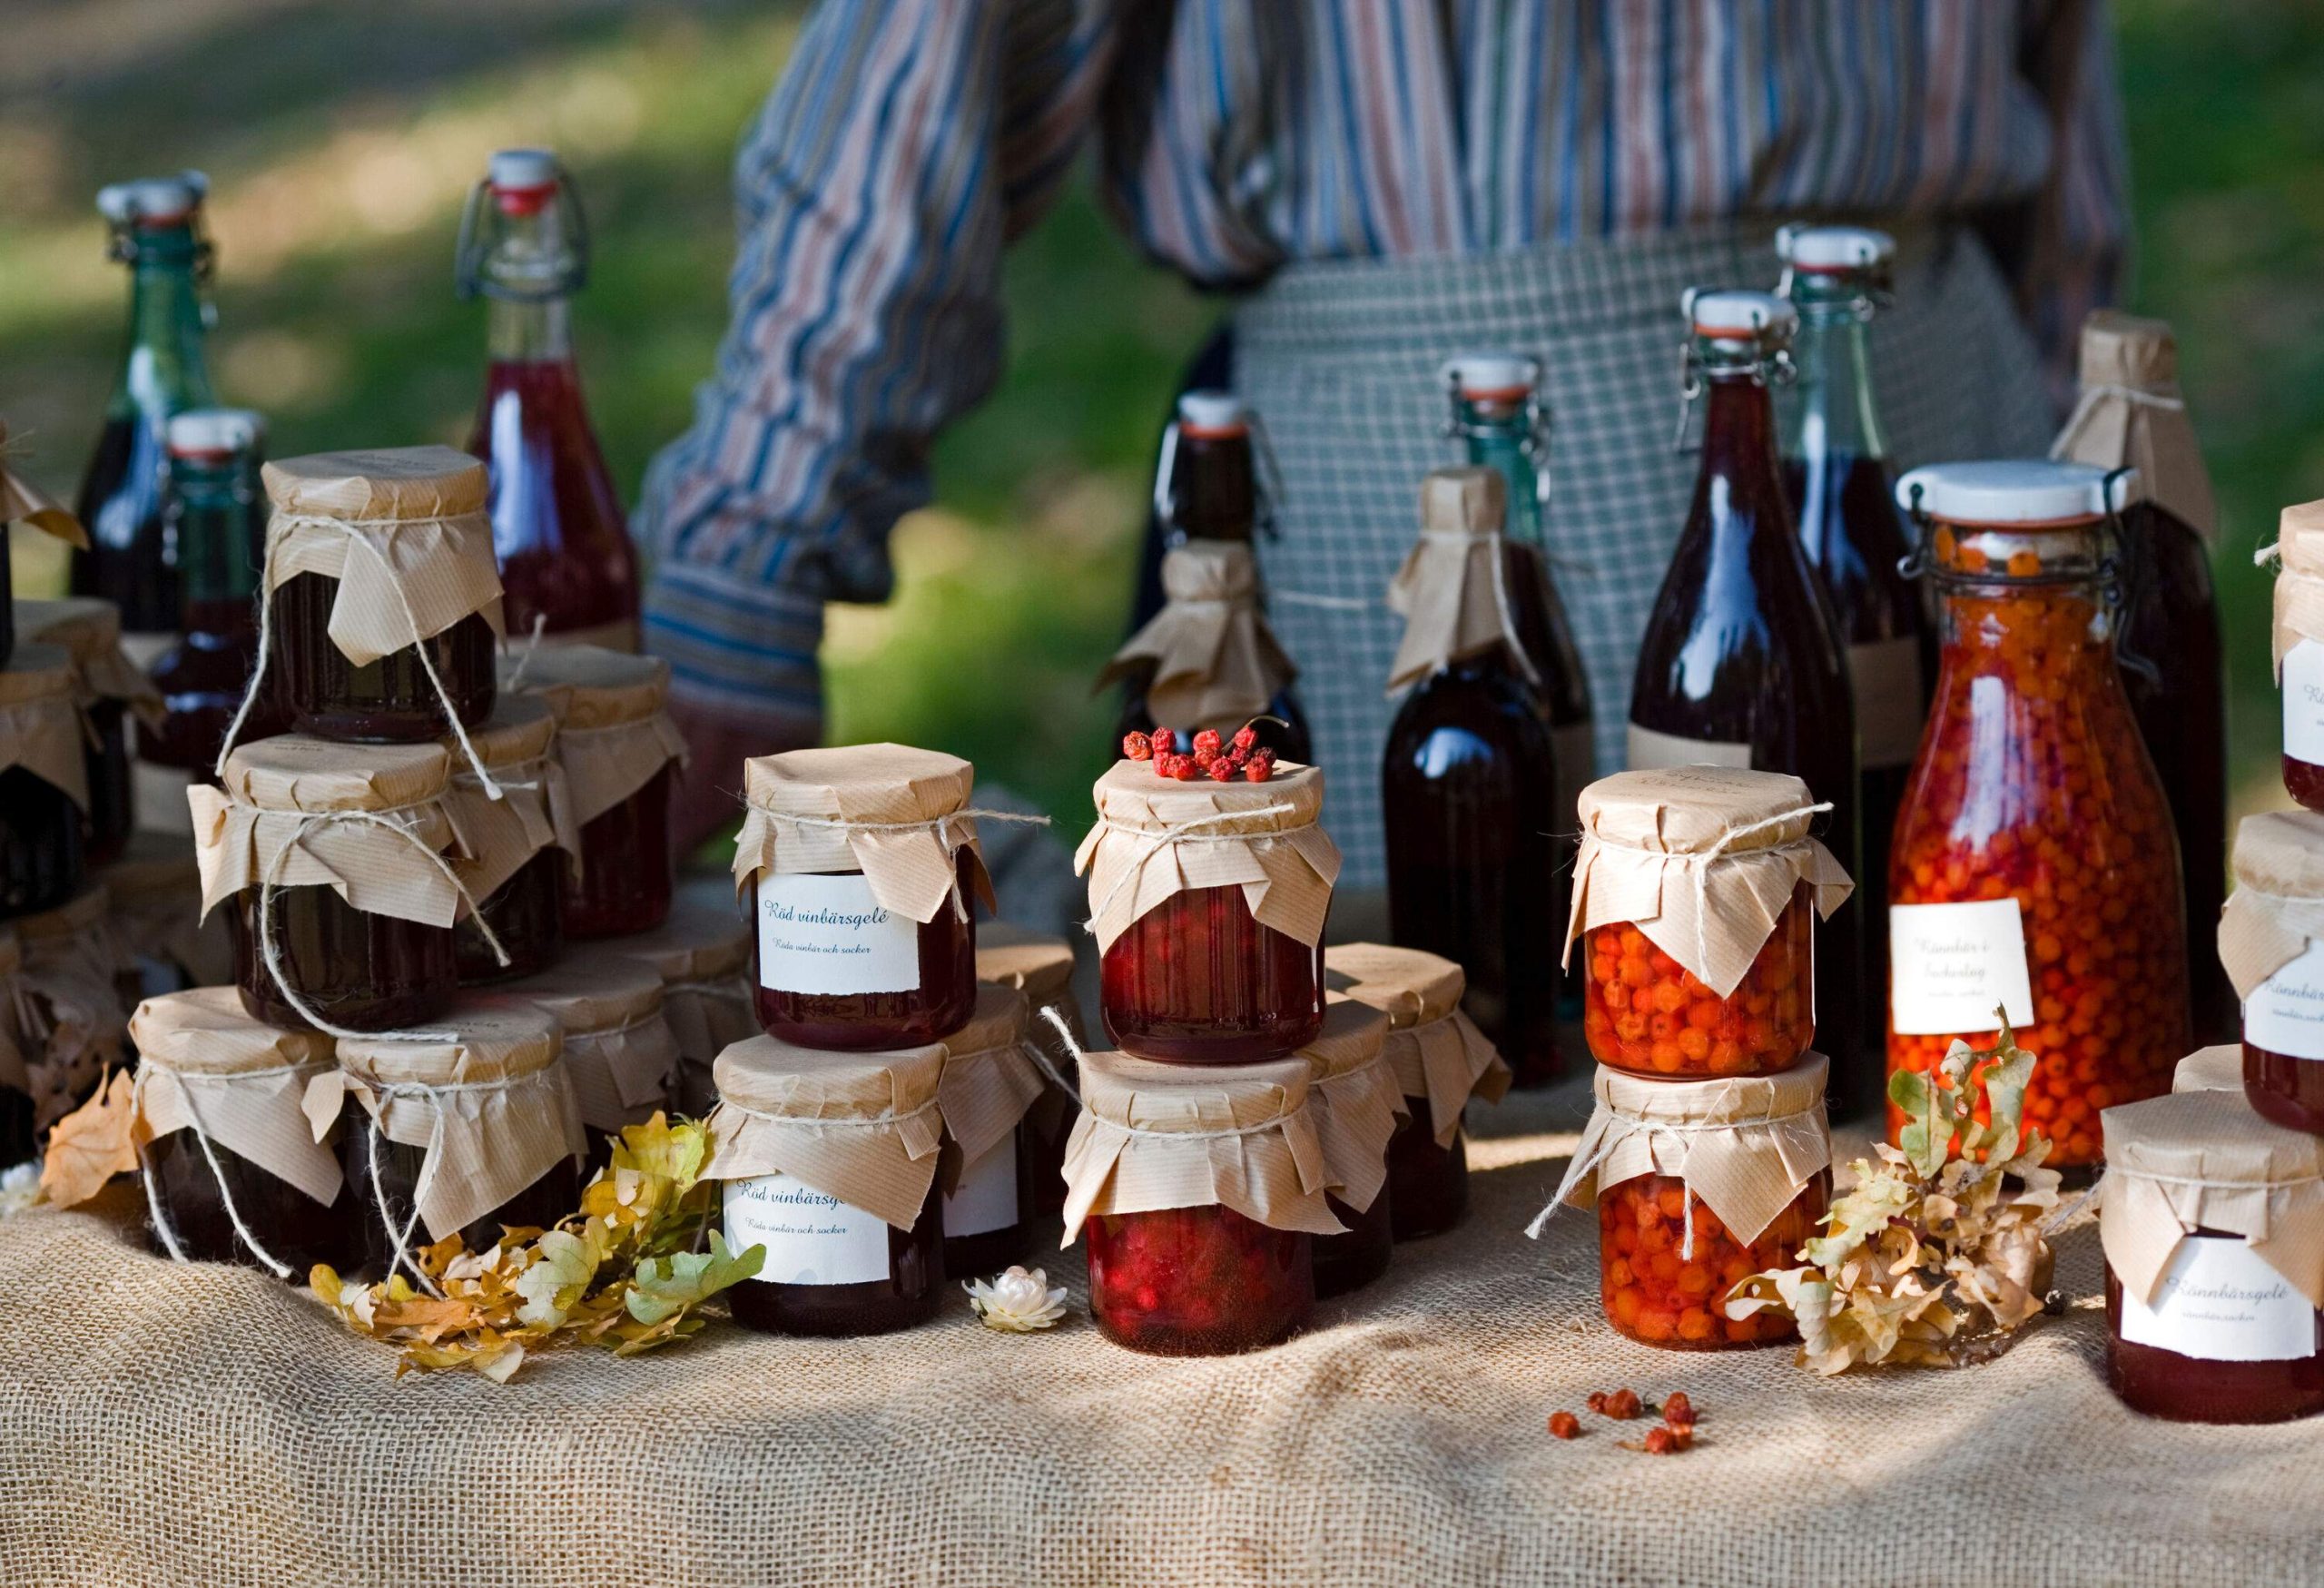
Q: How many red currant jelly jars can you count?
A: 2